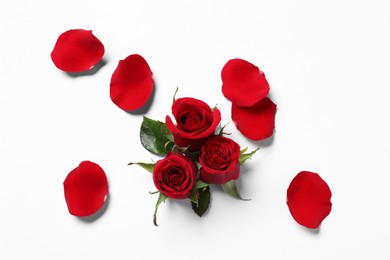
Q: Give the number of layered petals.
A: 2